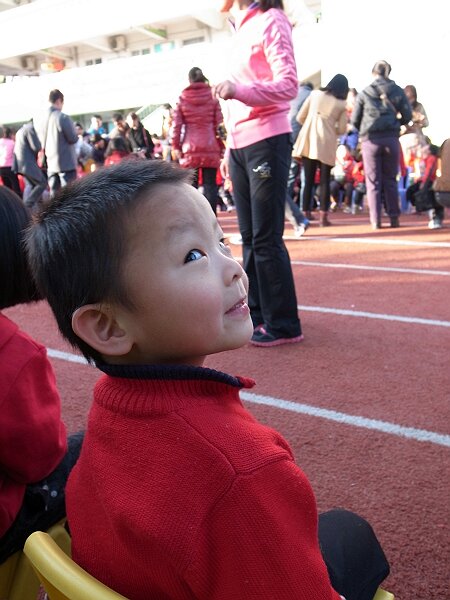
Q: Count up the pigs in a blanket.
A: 0